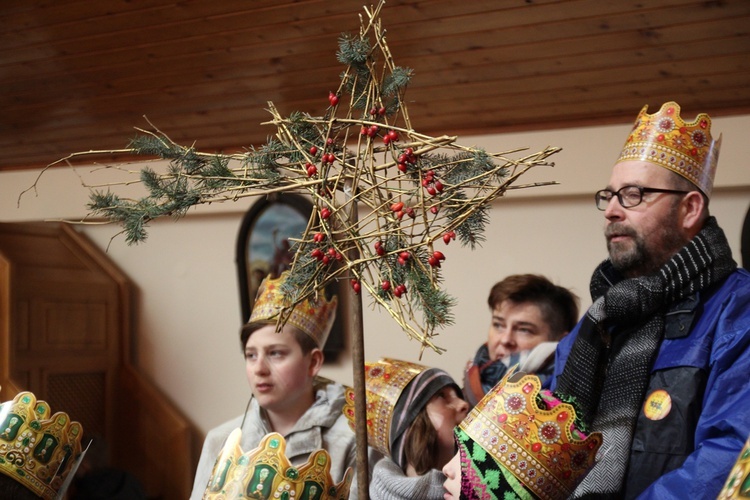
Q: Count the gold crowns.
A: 7